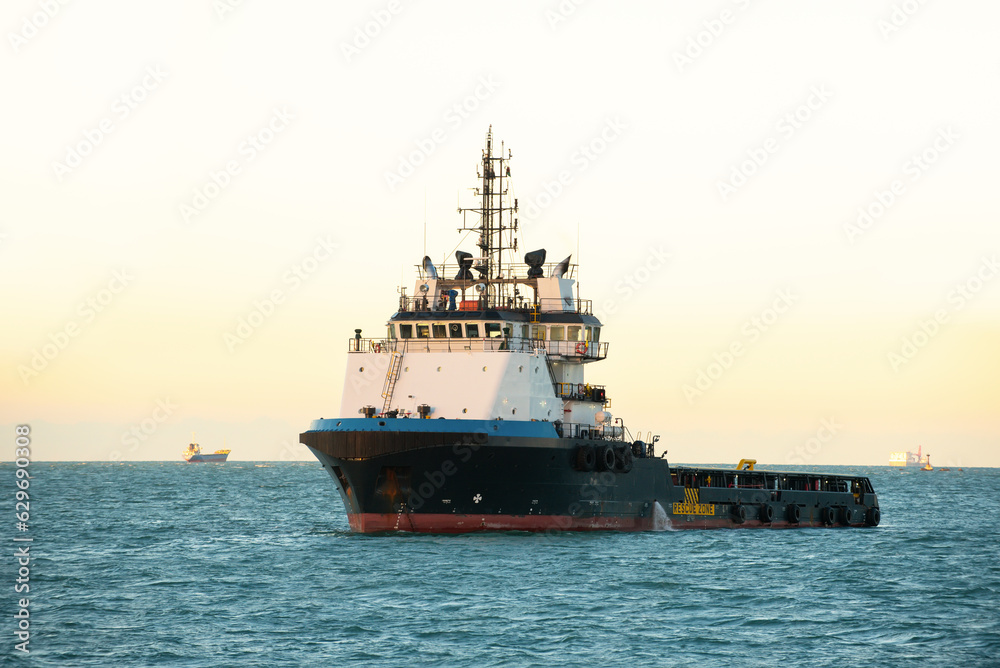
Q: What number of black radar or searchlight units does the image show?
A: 2